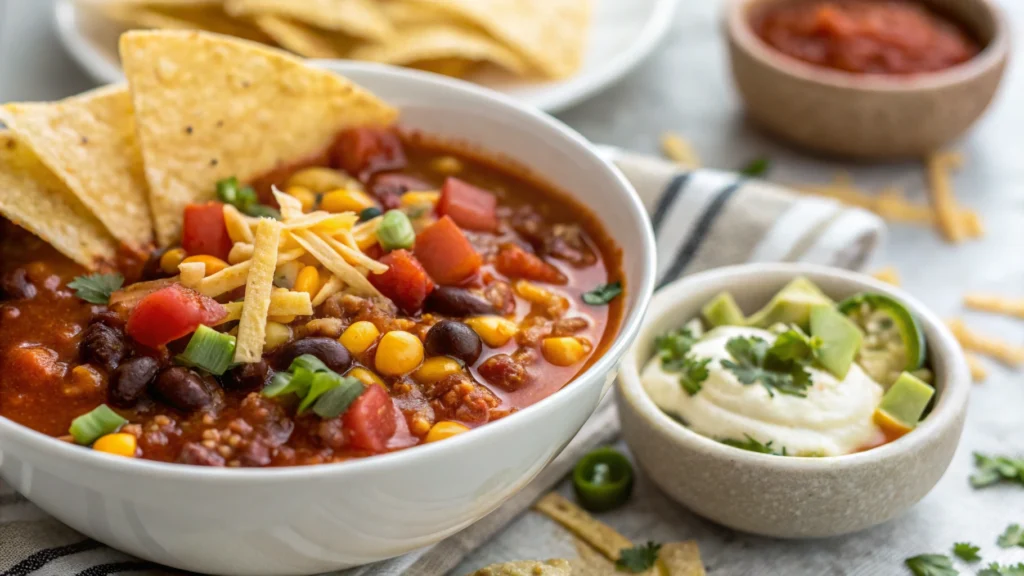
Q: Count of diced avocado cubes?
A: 4